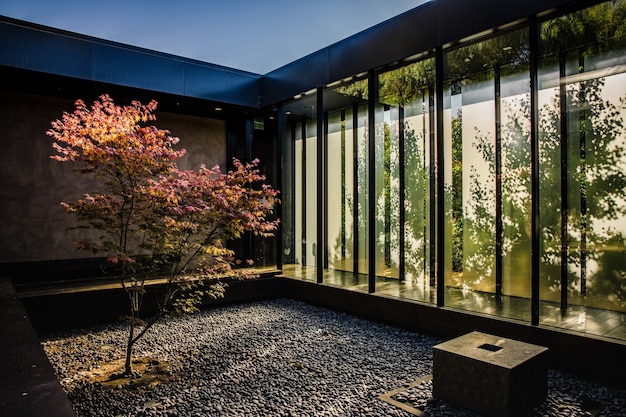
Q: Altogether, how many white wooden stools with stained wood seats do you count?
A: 0